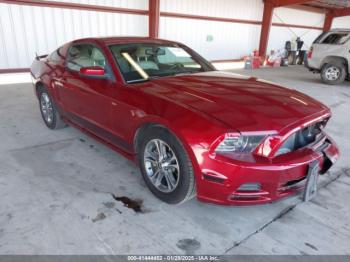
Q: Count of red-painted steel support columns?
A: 3